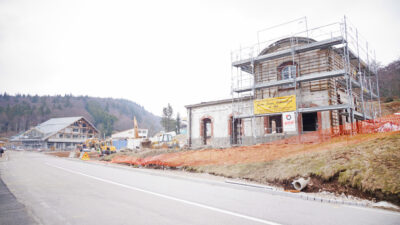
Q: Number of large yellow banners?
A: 1